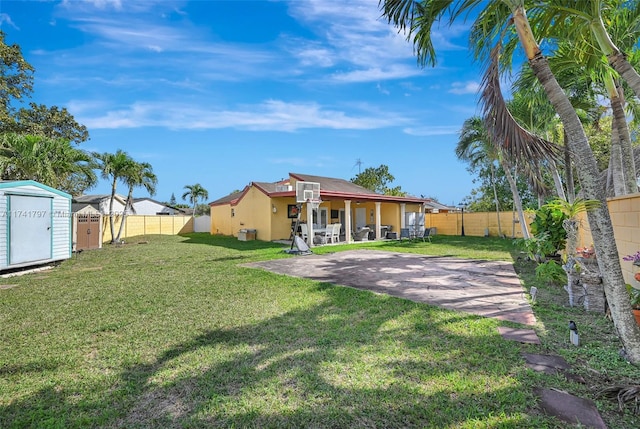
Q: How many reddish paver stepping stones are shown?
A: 3